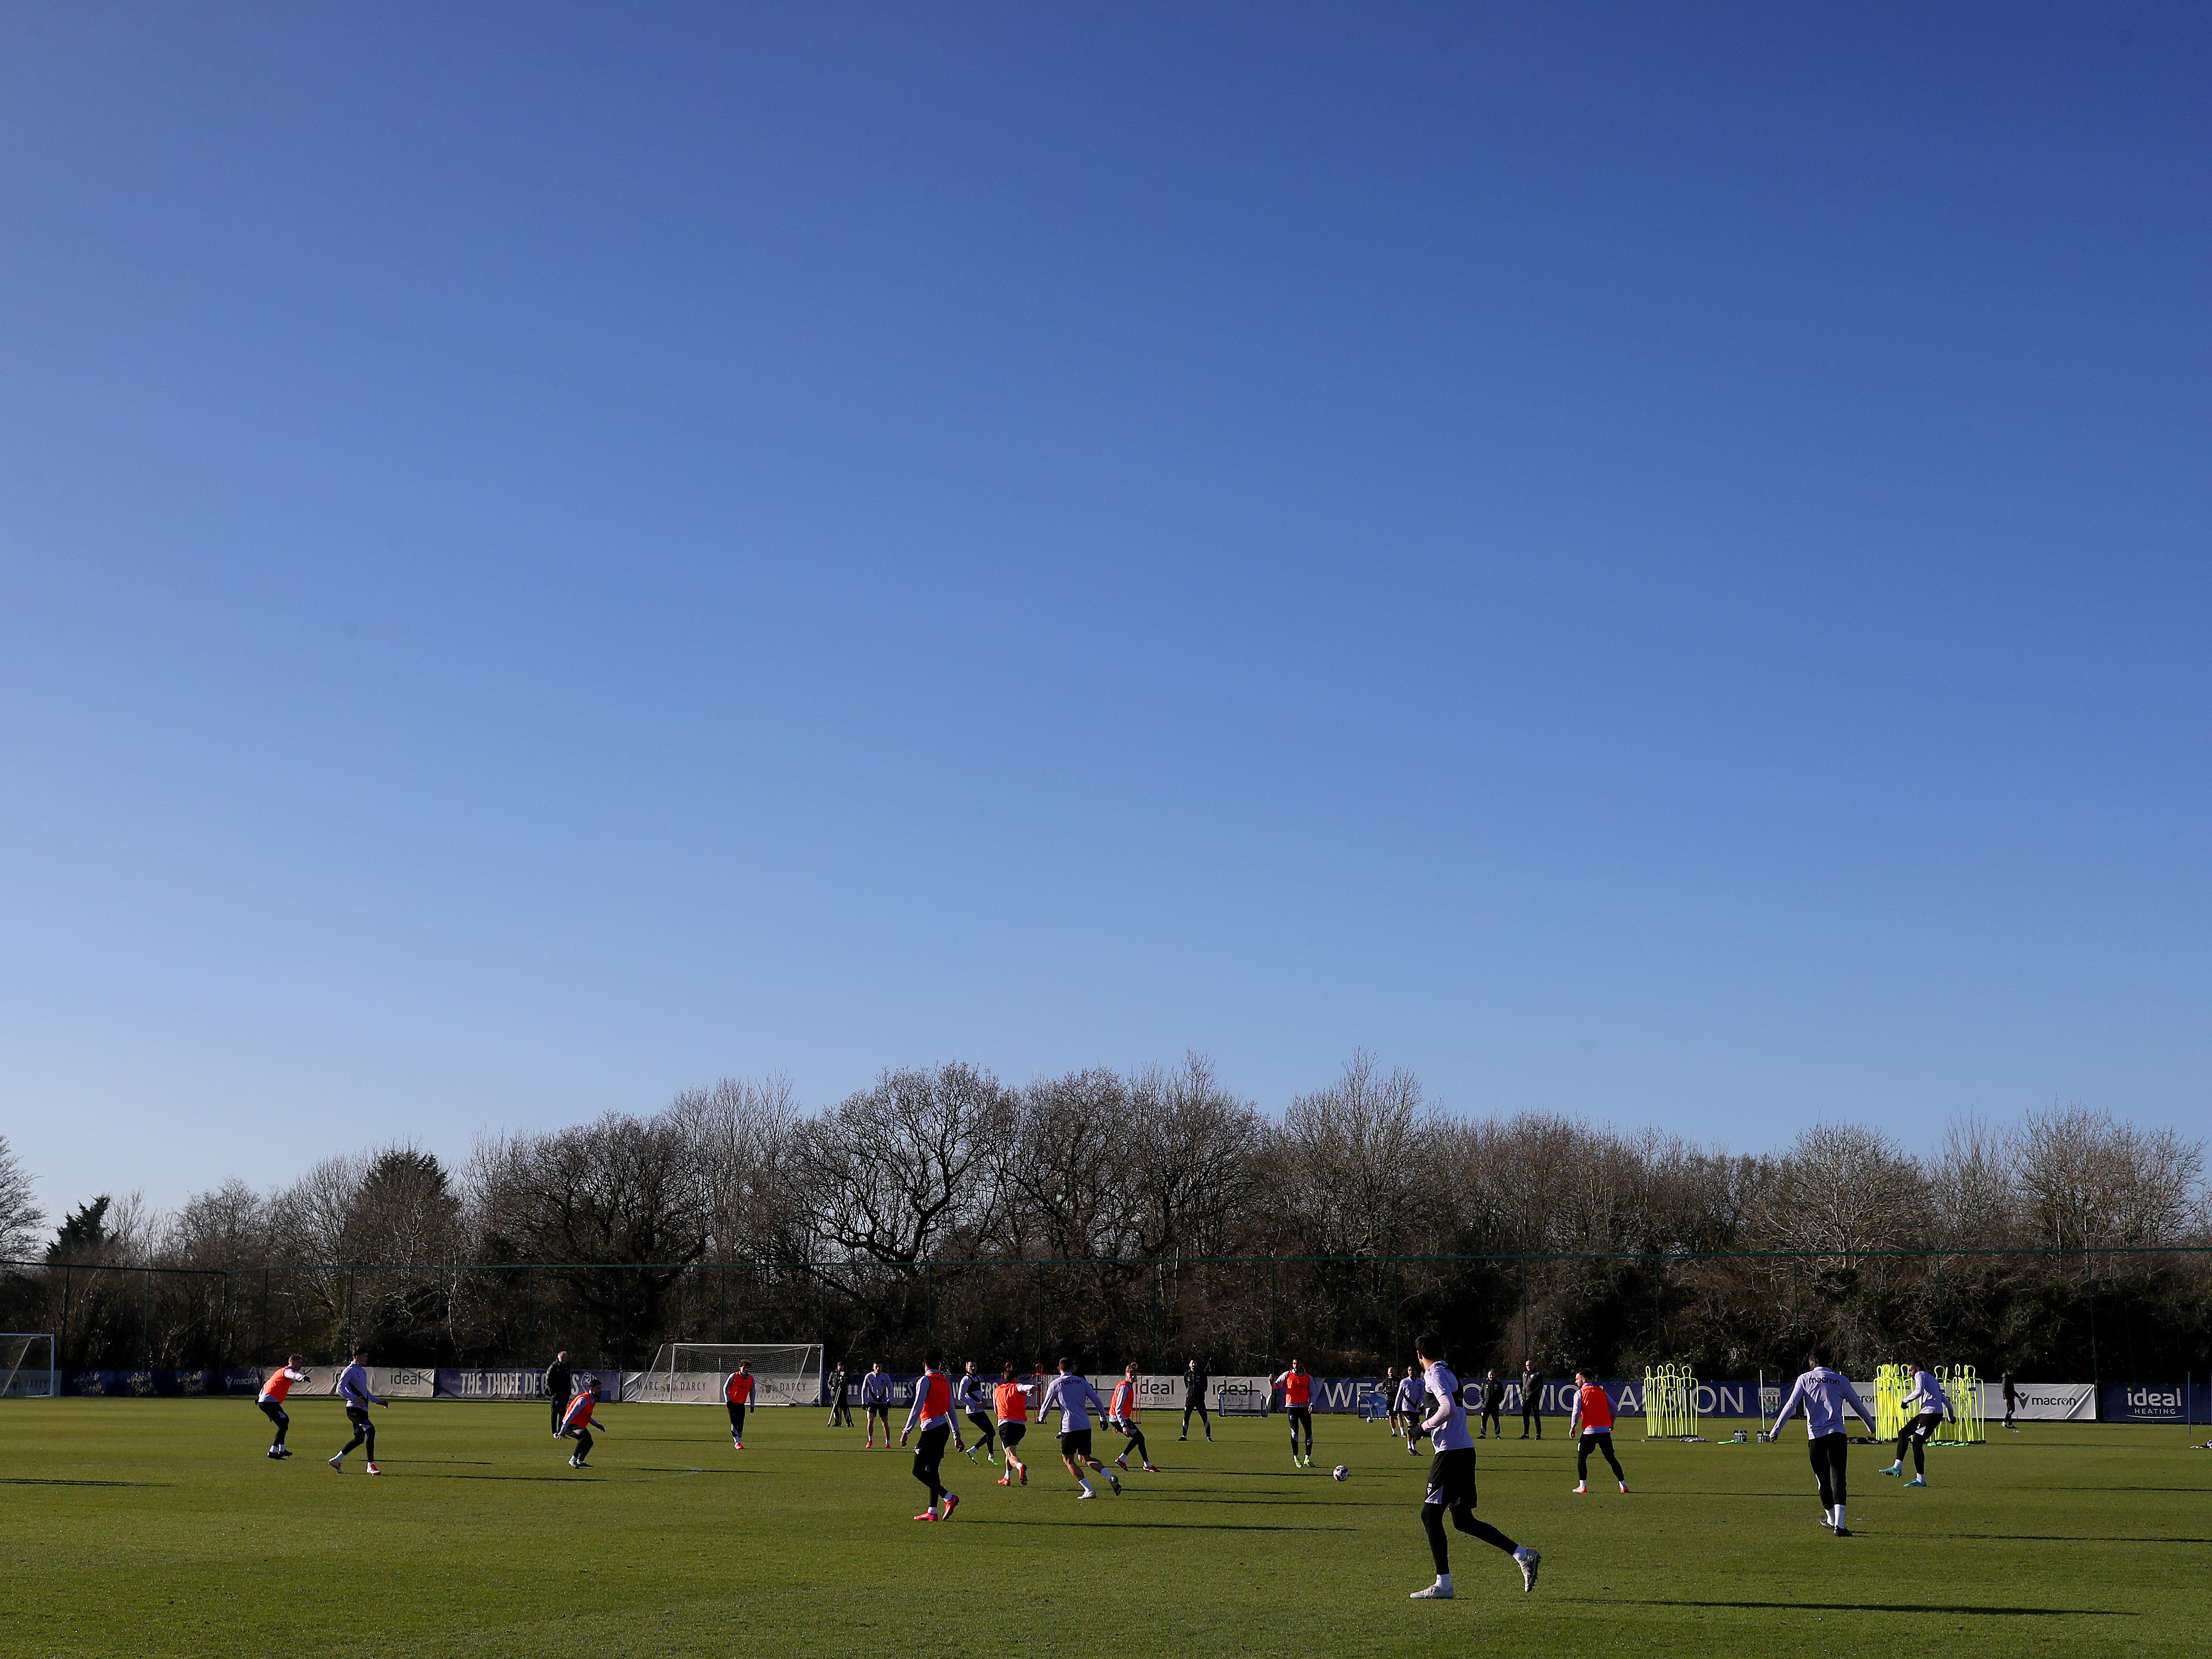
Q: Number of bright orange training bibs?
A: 8